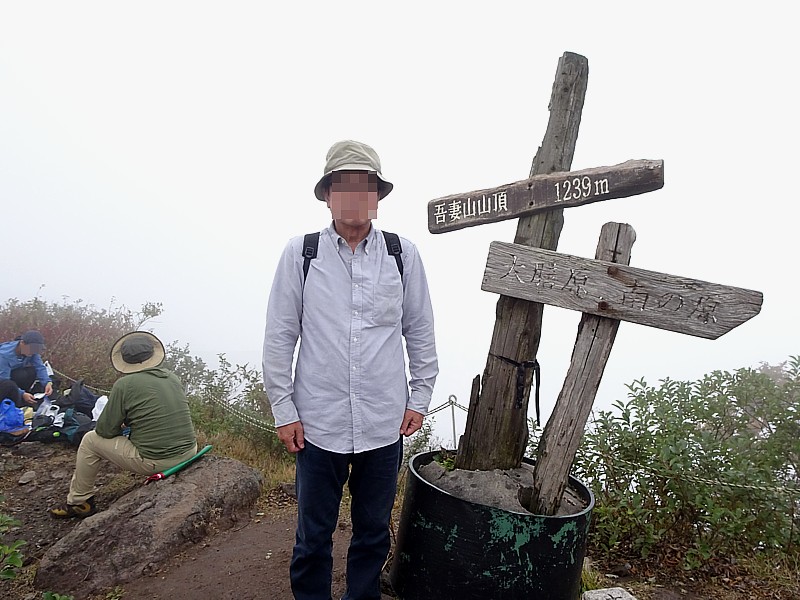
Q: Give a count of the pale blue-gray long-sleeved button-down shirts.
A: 1